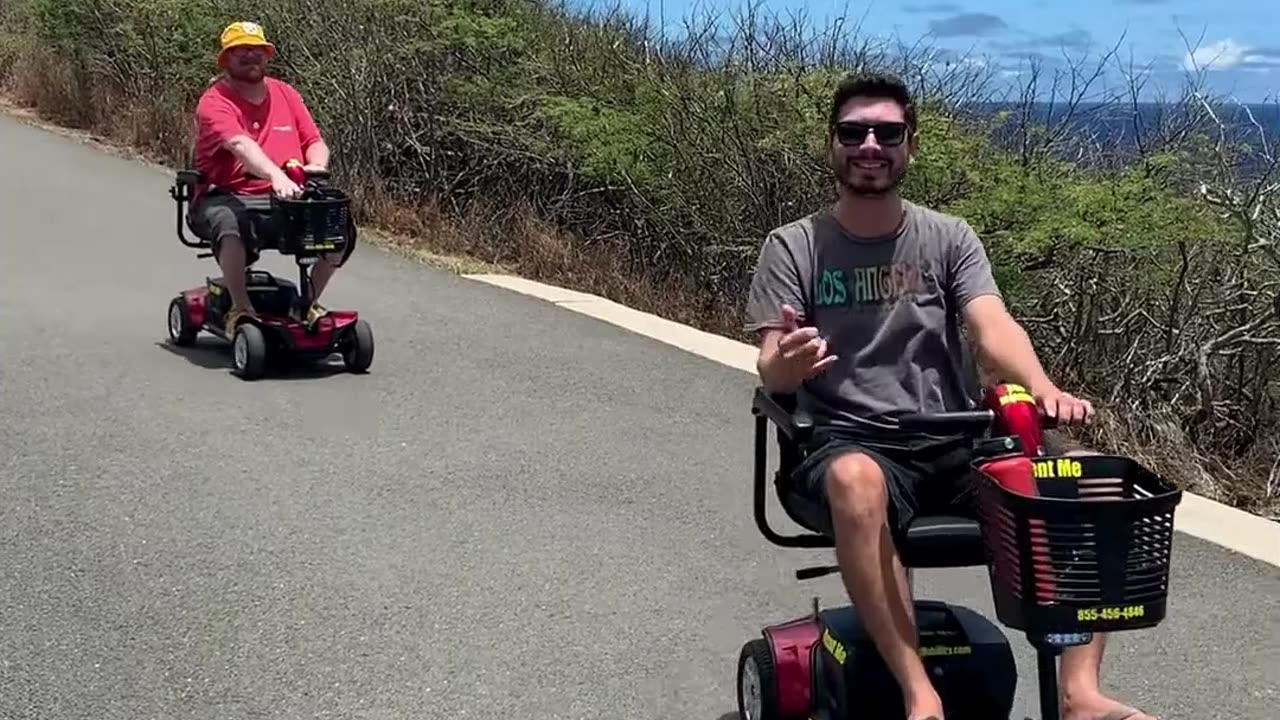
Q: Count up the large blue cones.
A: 0